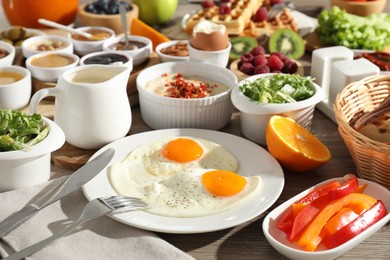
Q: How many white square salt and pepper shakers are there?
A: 2